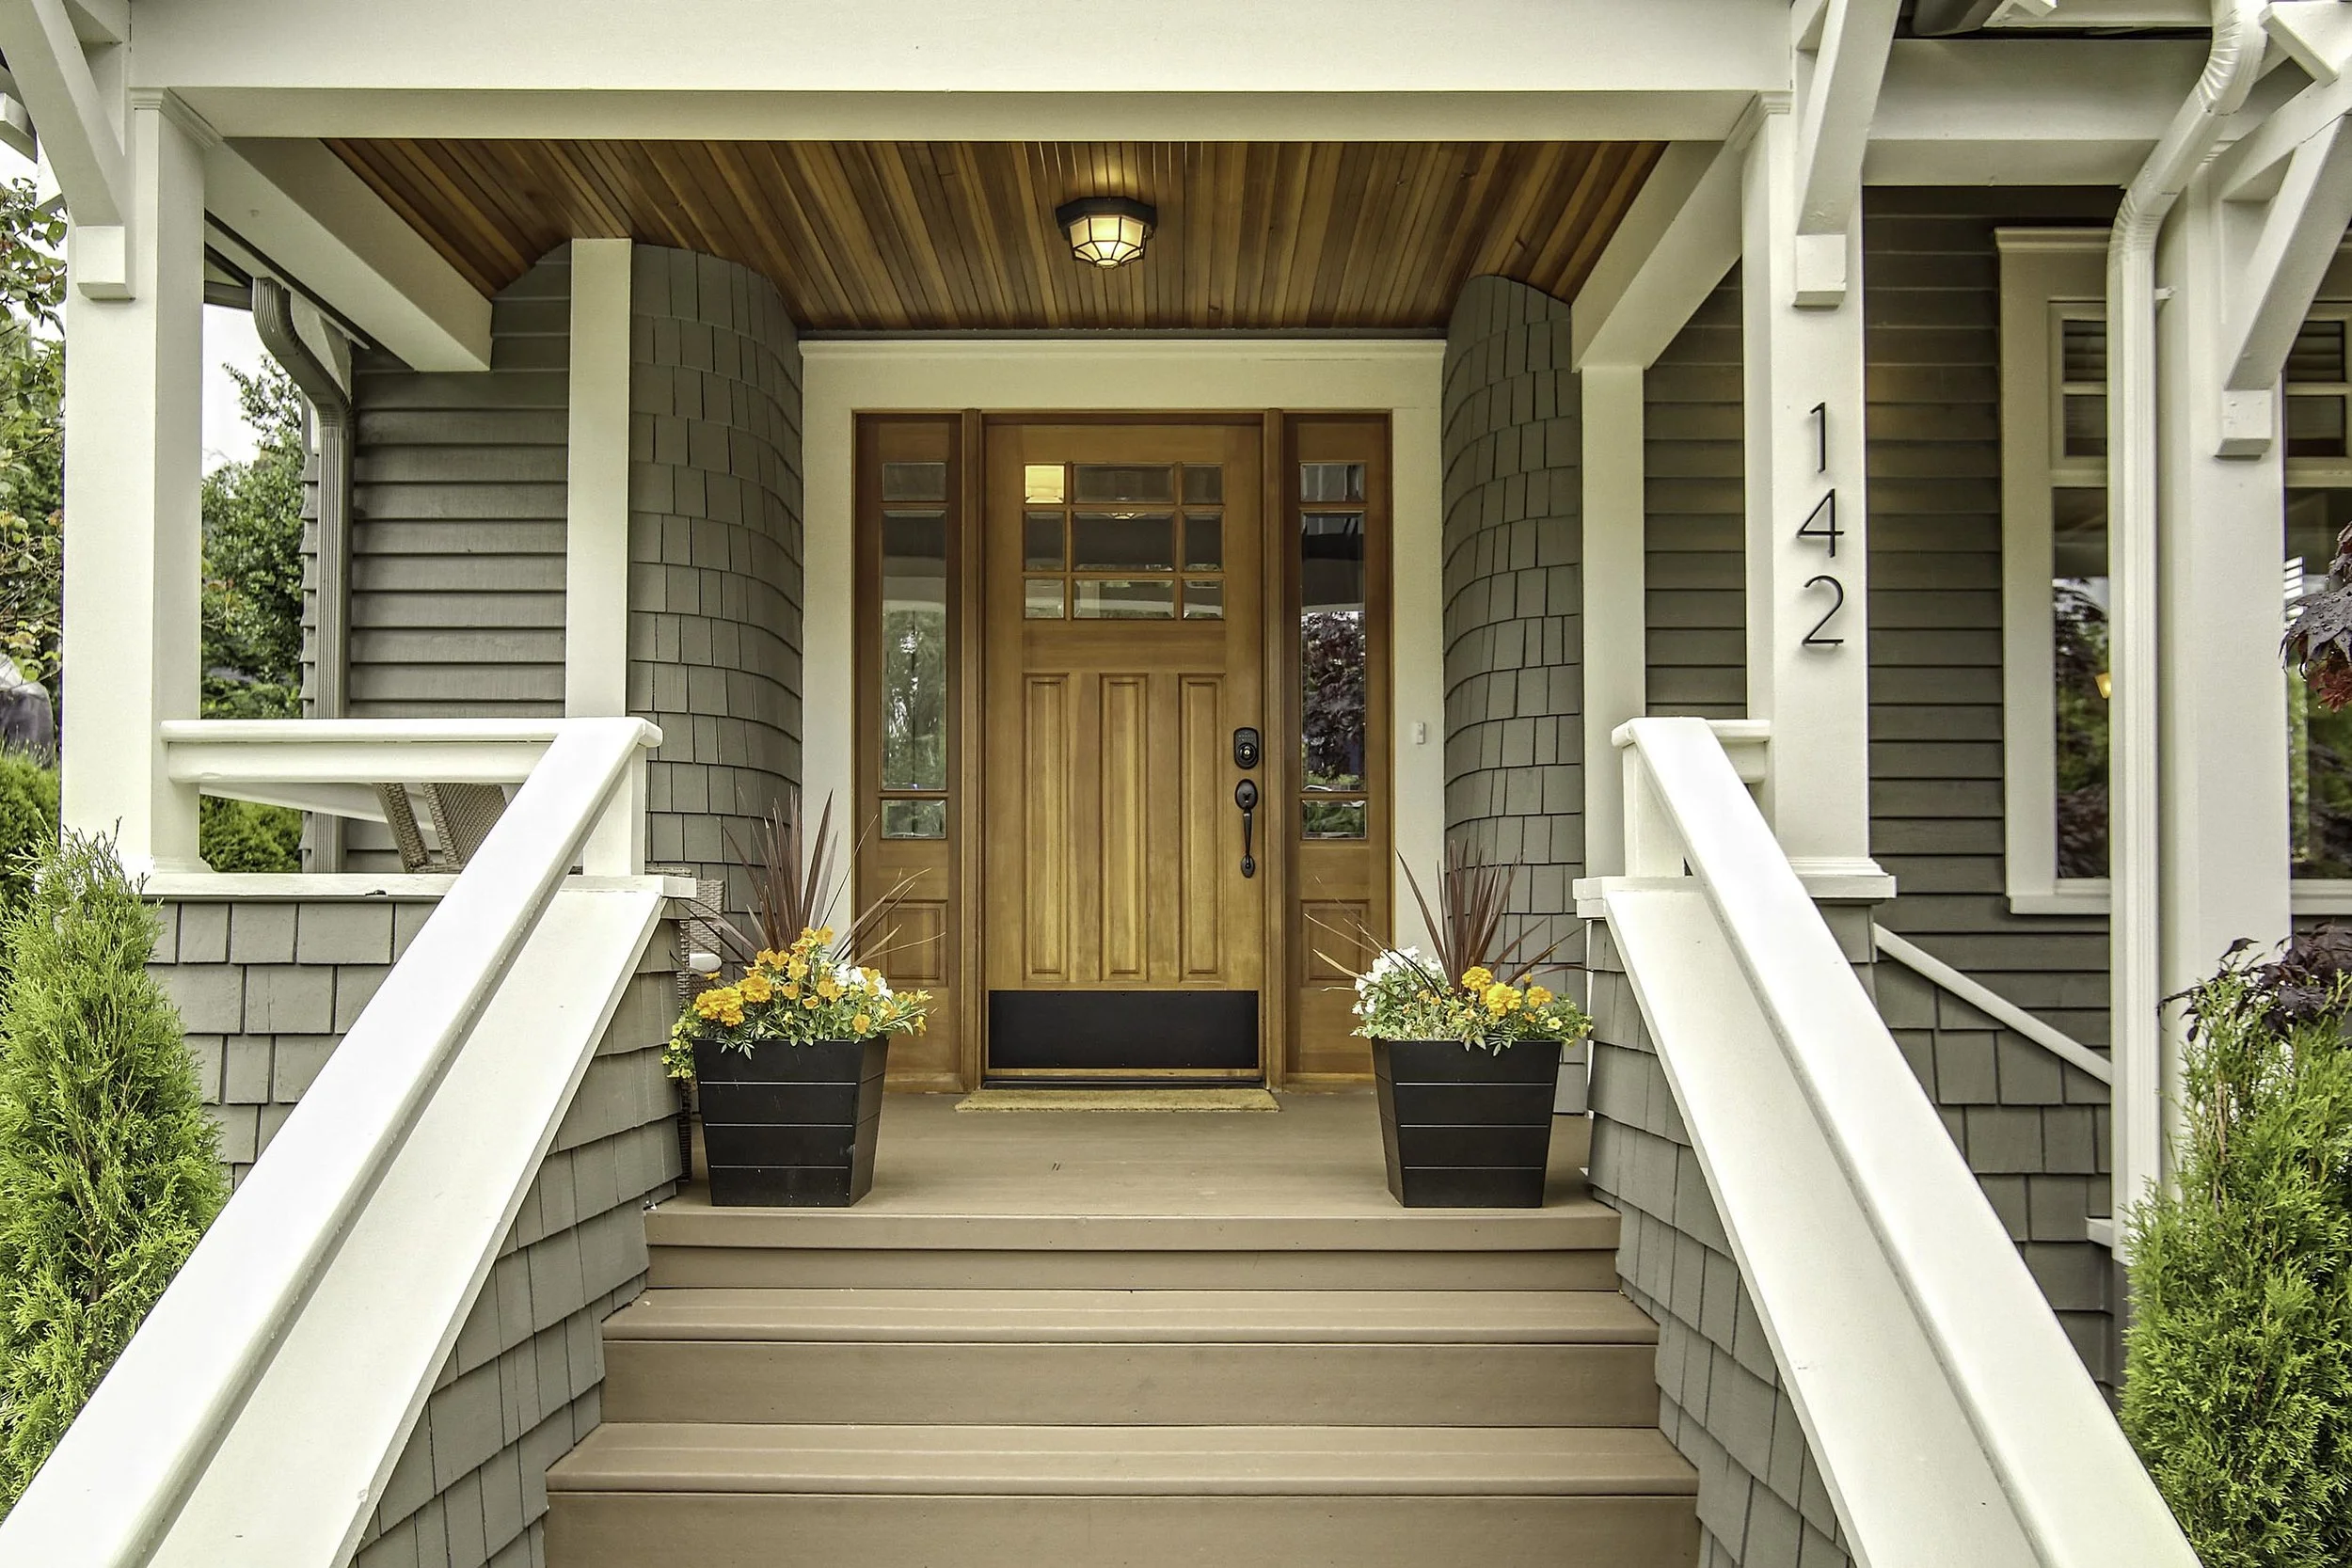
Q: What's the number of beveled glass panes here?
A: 15